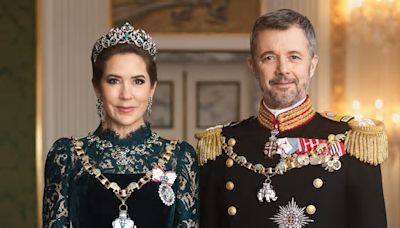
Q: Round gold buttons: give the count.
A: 7